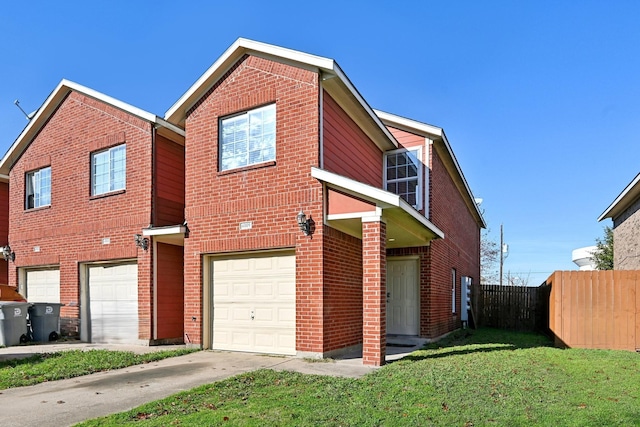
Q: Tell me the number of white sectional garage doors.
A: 3